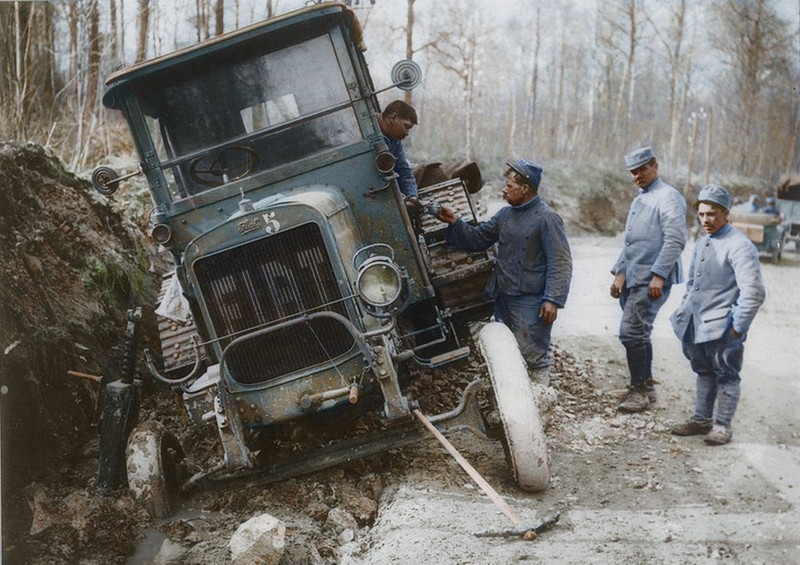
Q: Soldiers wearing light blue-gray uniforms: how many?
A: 2